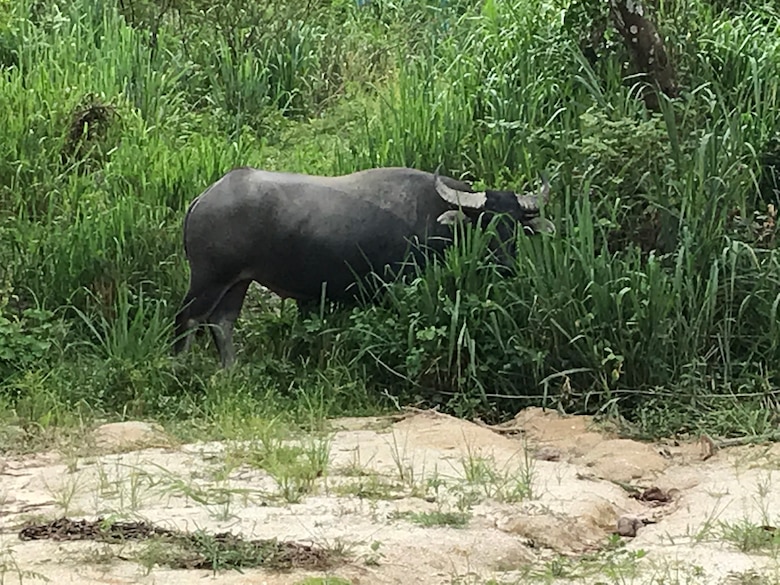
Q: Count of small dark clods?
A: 2